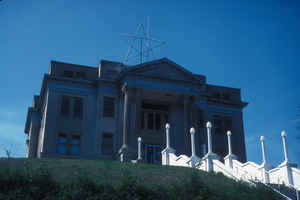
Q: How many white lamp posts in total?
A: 7